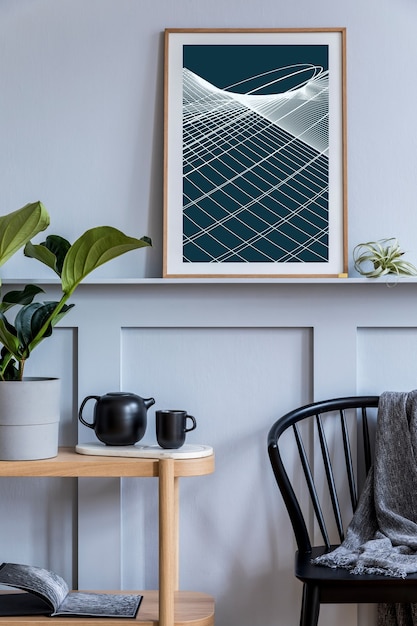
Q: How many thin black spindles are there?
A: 4